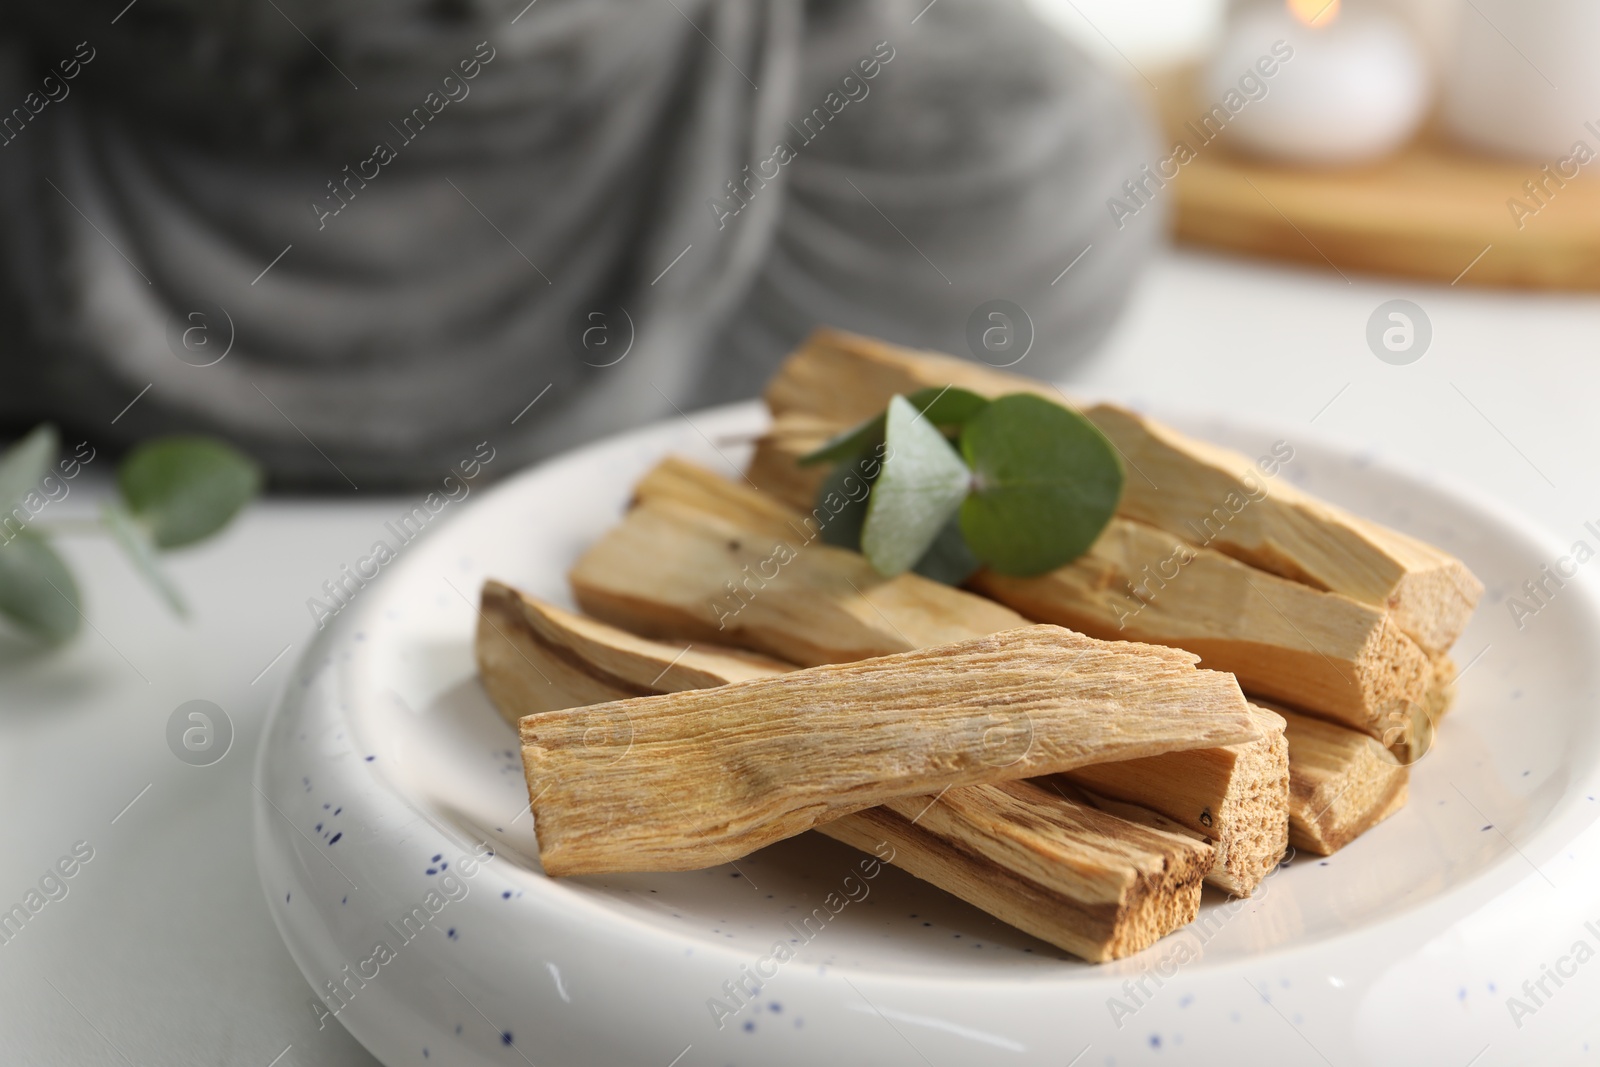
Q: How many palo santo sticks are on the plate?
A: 7